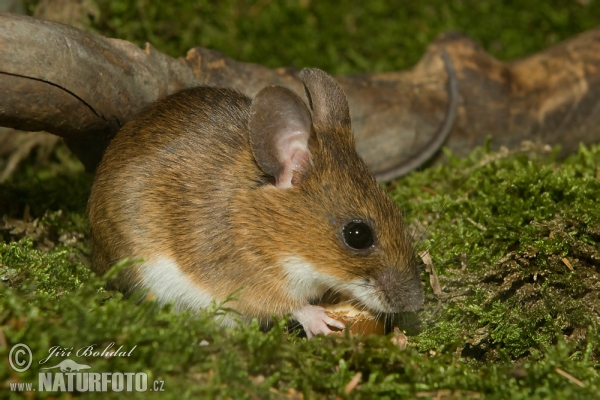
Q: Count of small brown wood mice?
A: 1